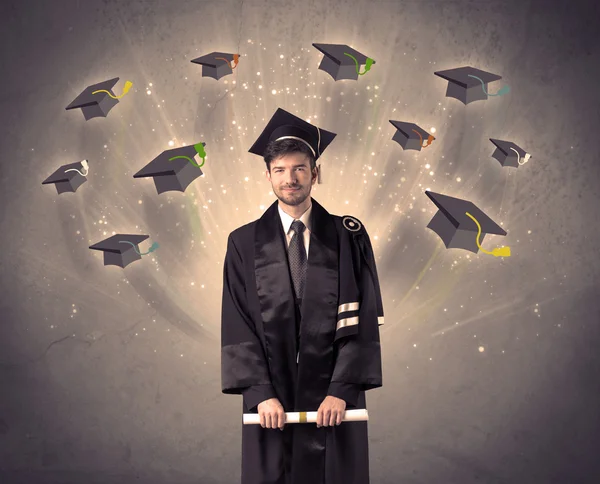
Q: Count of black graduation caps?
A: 11